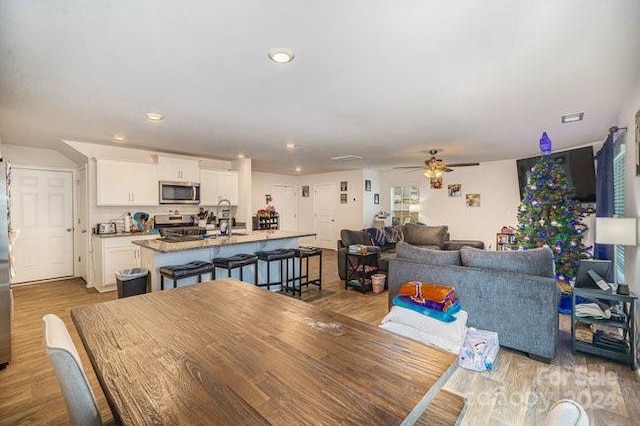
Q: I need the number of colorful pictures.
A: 3